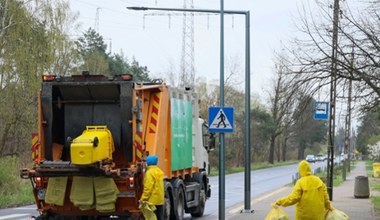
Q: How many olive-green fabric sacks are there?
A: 3